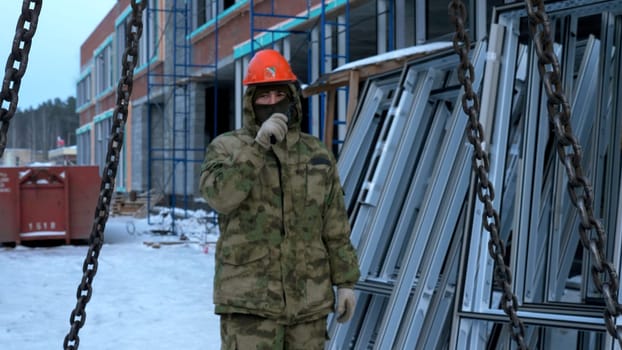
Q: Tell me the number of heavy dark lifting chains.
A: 4